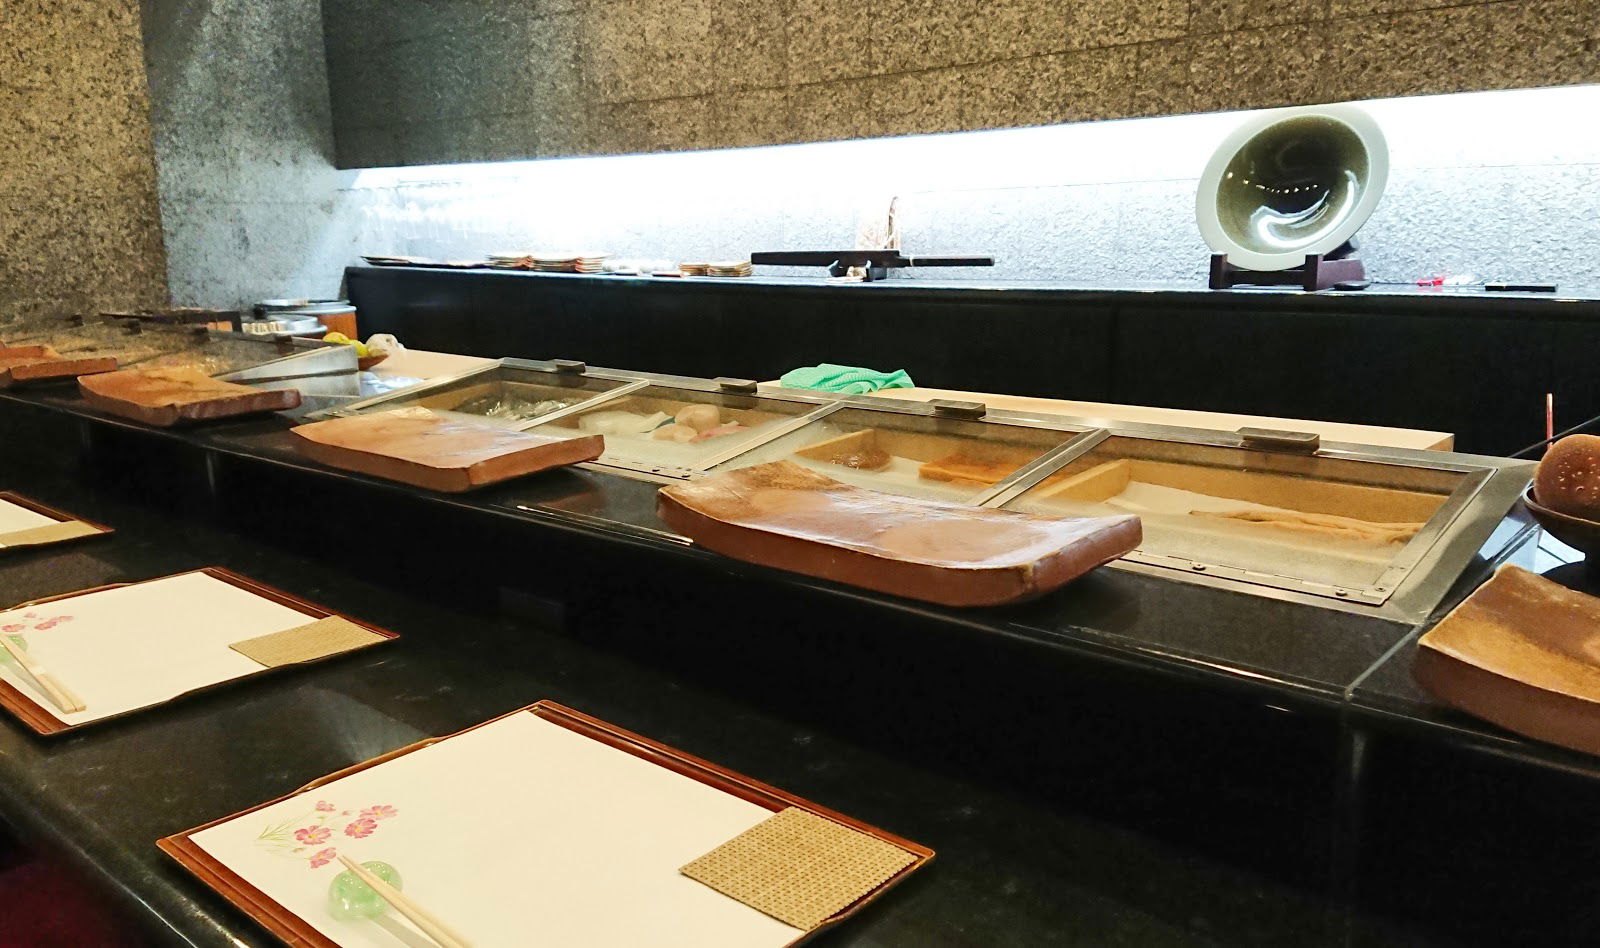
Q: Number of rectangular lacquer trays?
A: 3